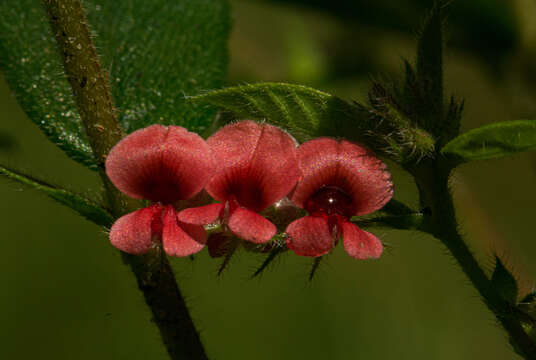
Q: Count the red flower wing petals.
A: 6